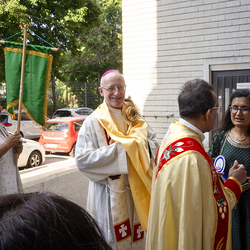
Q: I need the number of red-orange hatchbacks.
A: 1